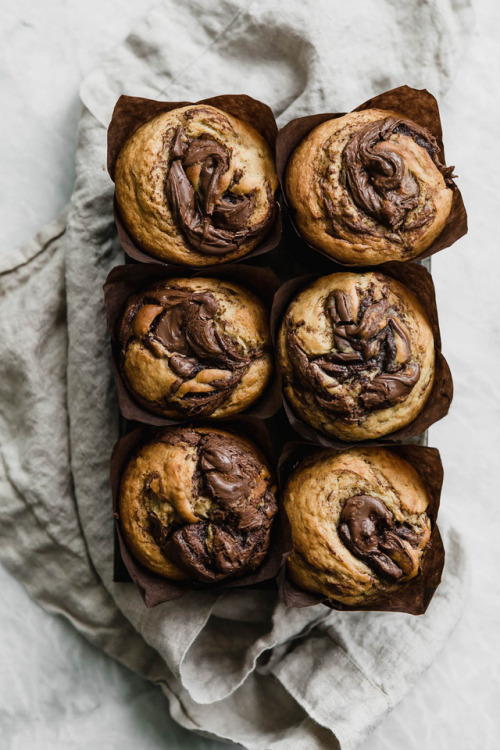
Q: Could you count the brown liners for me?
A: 6